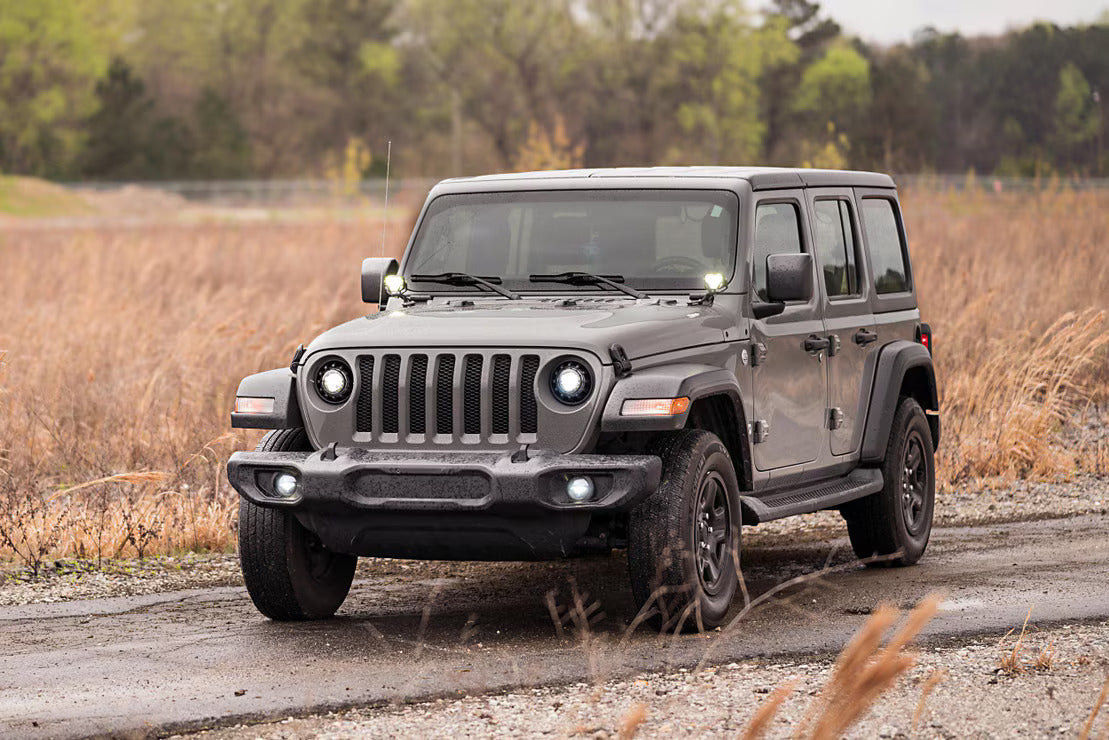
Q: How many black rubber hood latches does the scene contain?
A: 2